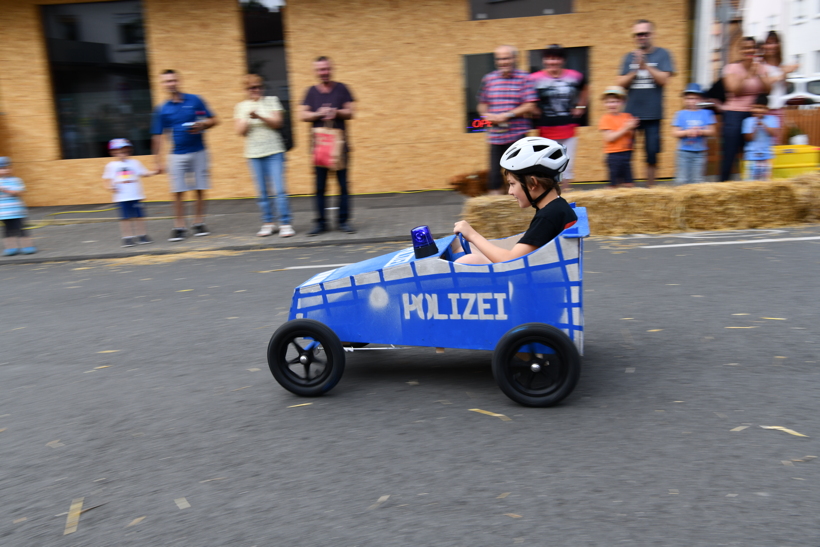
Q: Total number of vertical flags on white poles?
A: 0